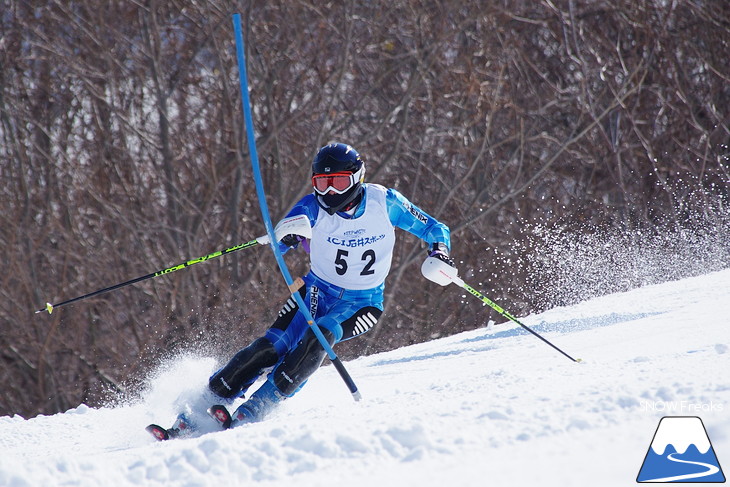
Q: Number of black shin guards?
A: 2